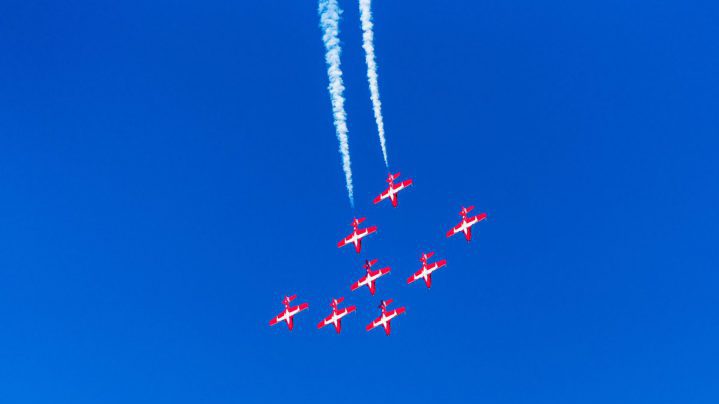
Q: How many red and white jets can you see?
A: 8